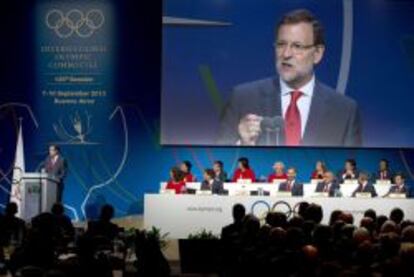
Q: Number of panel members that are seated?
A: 13